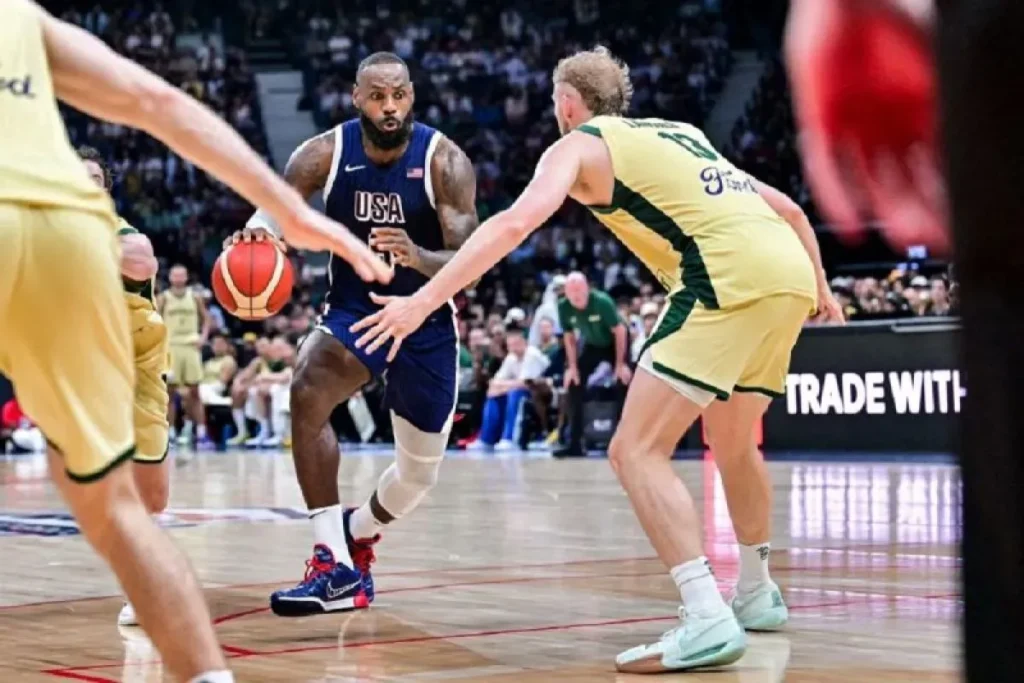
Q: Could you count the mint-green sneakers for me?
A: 2